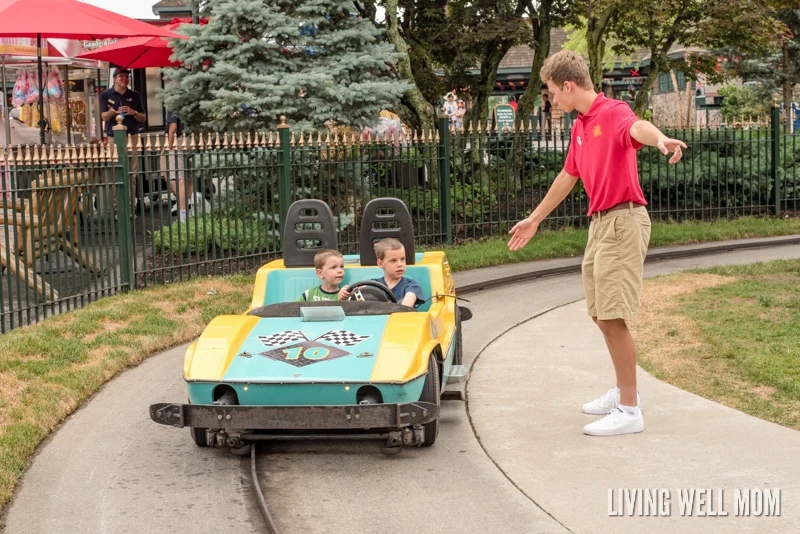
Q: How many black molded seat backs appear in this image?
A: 2